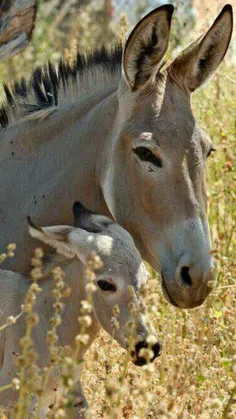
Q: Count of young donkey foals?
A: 1